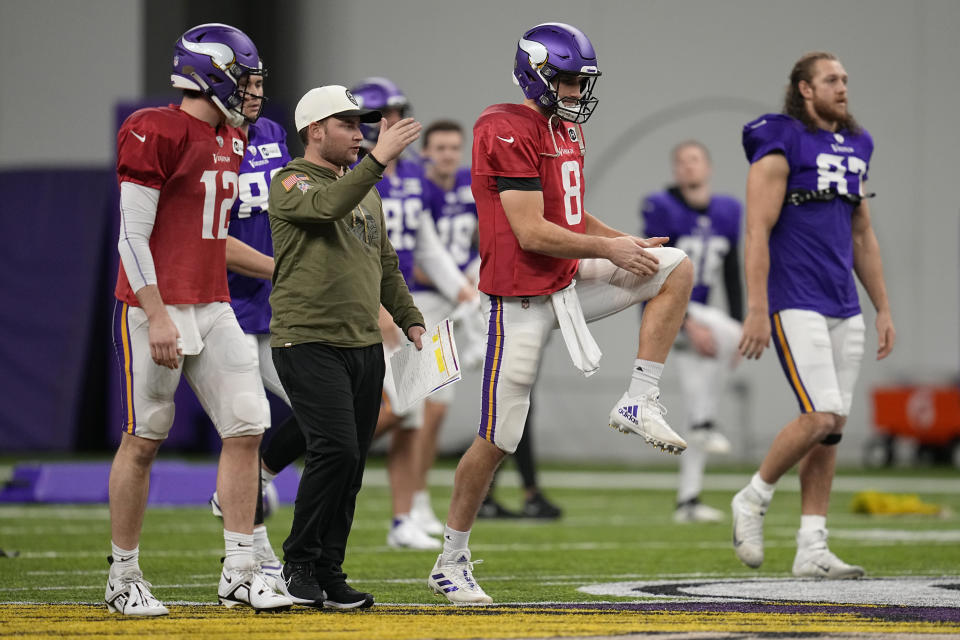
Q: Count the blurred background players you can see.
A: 3